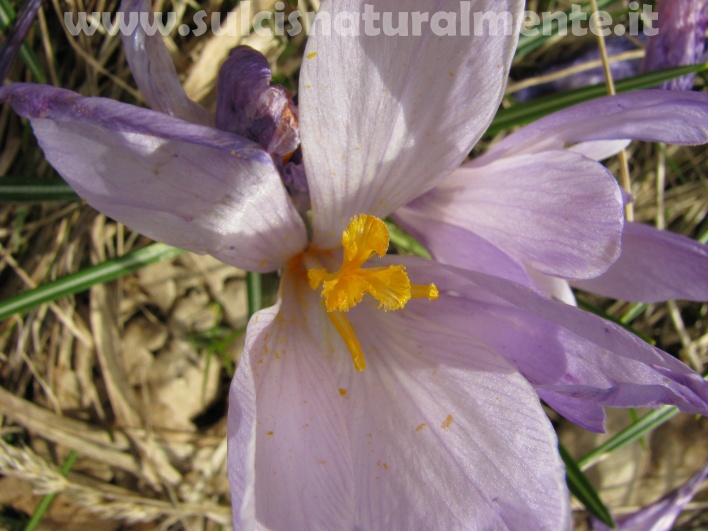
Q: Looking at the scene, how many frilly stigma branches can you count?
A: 3